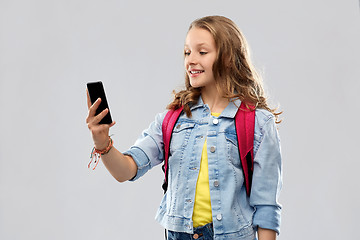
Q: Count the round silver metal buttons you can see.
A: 4